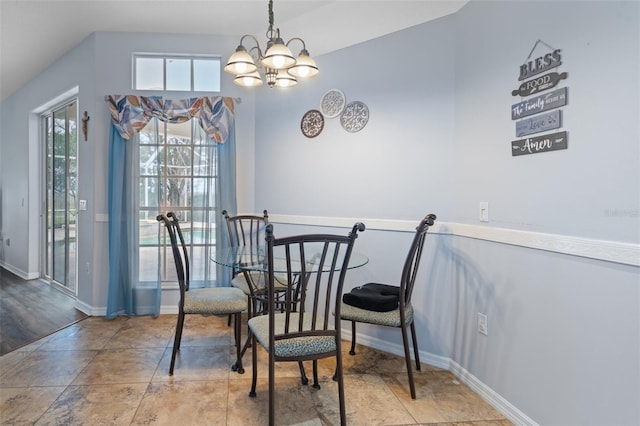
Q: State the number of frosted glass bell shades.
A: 5